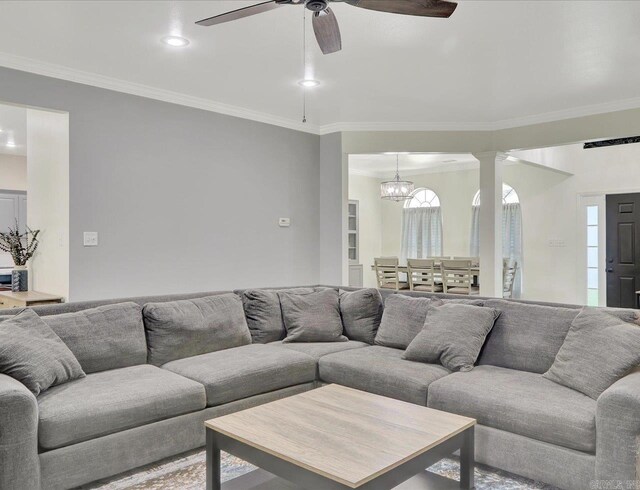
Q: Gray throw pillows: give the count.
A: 4